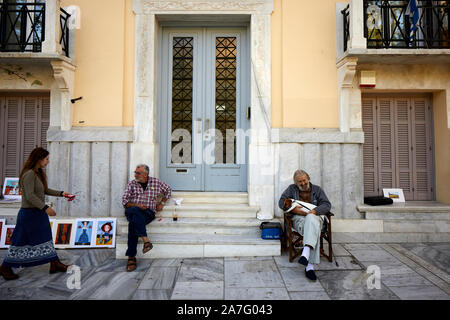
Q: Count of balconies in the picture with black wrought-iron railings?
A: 2